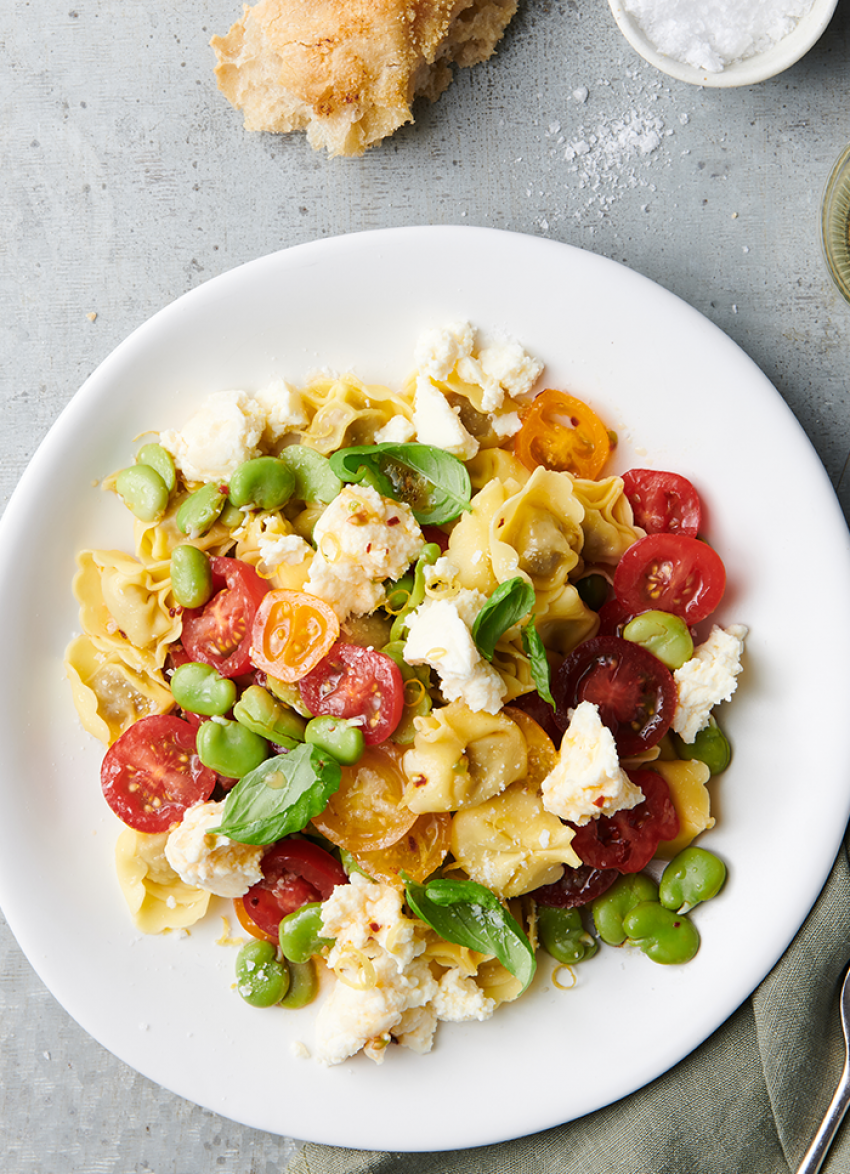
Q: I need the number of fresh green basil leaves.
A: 5